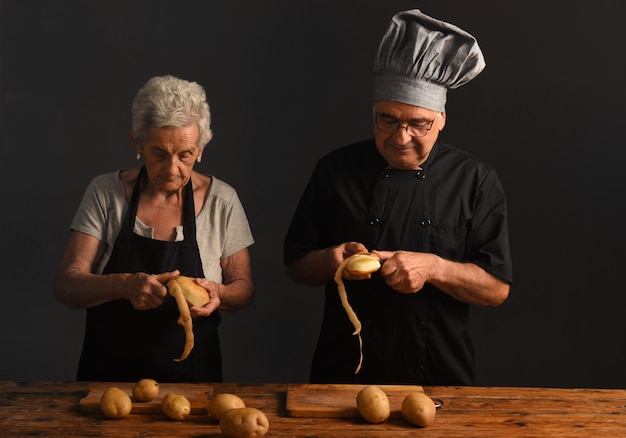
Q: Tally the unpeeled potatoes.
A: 7